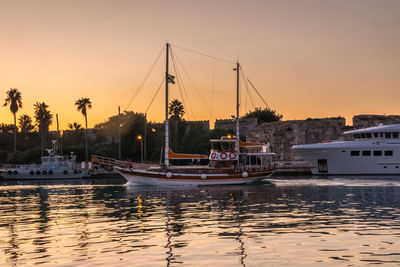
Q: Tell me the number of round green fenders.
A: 0